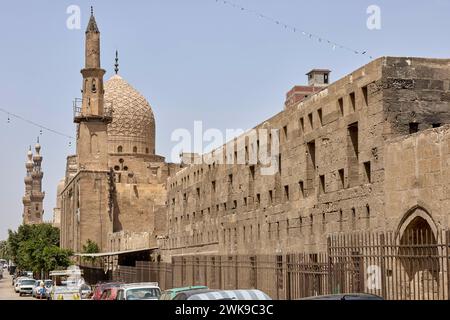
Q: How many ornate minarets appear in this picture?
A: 3